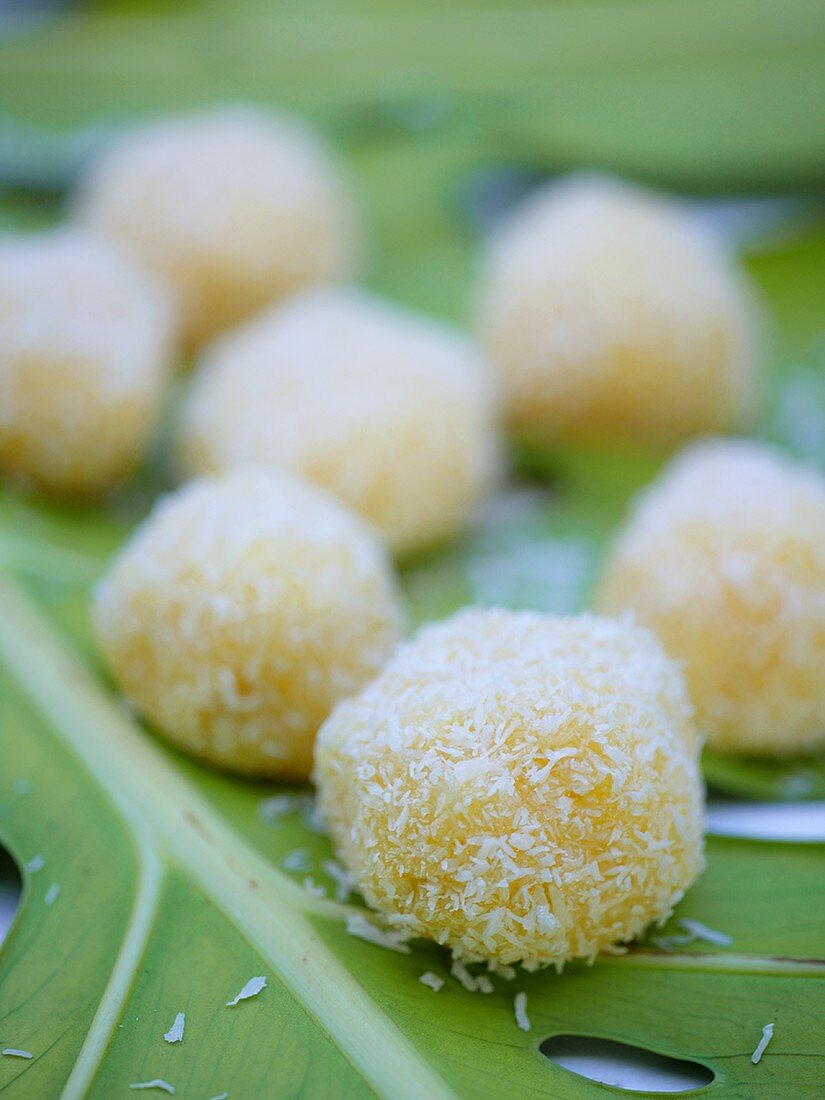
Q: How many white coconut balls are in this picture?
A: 7